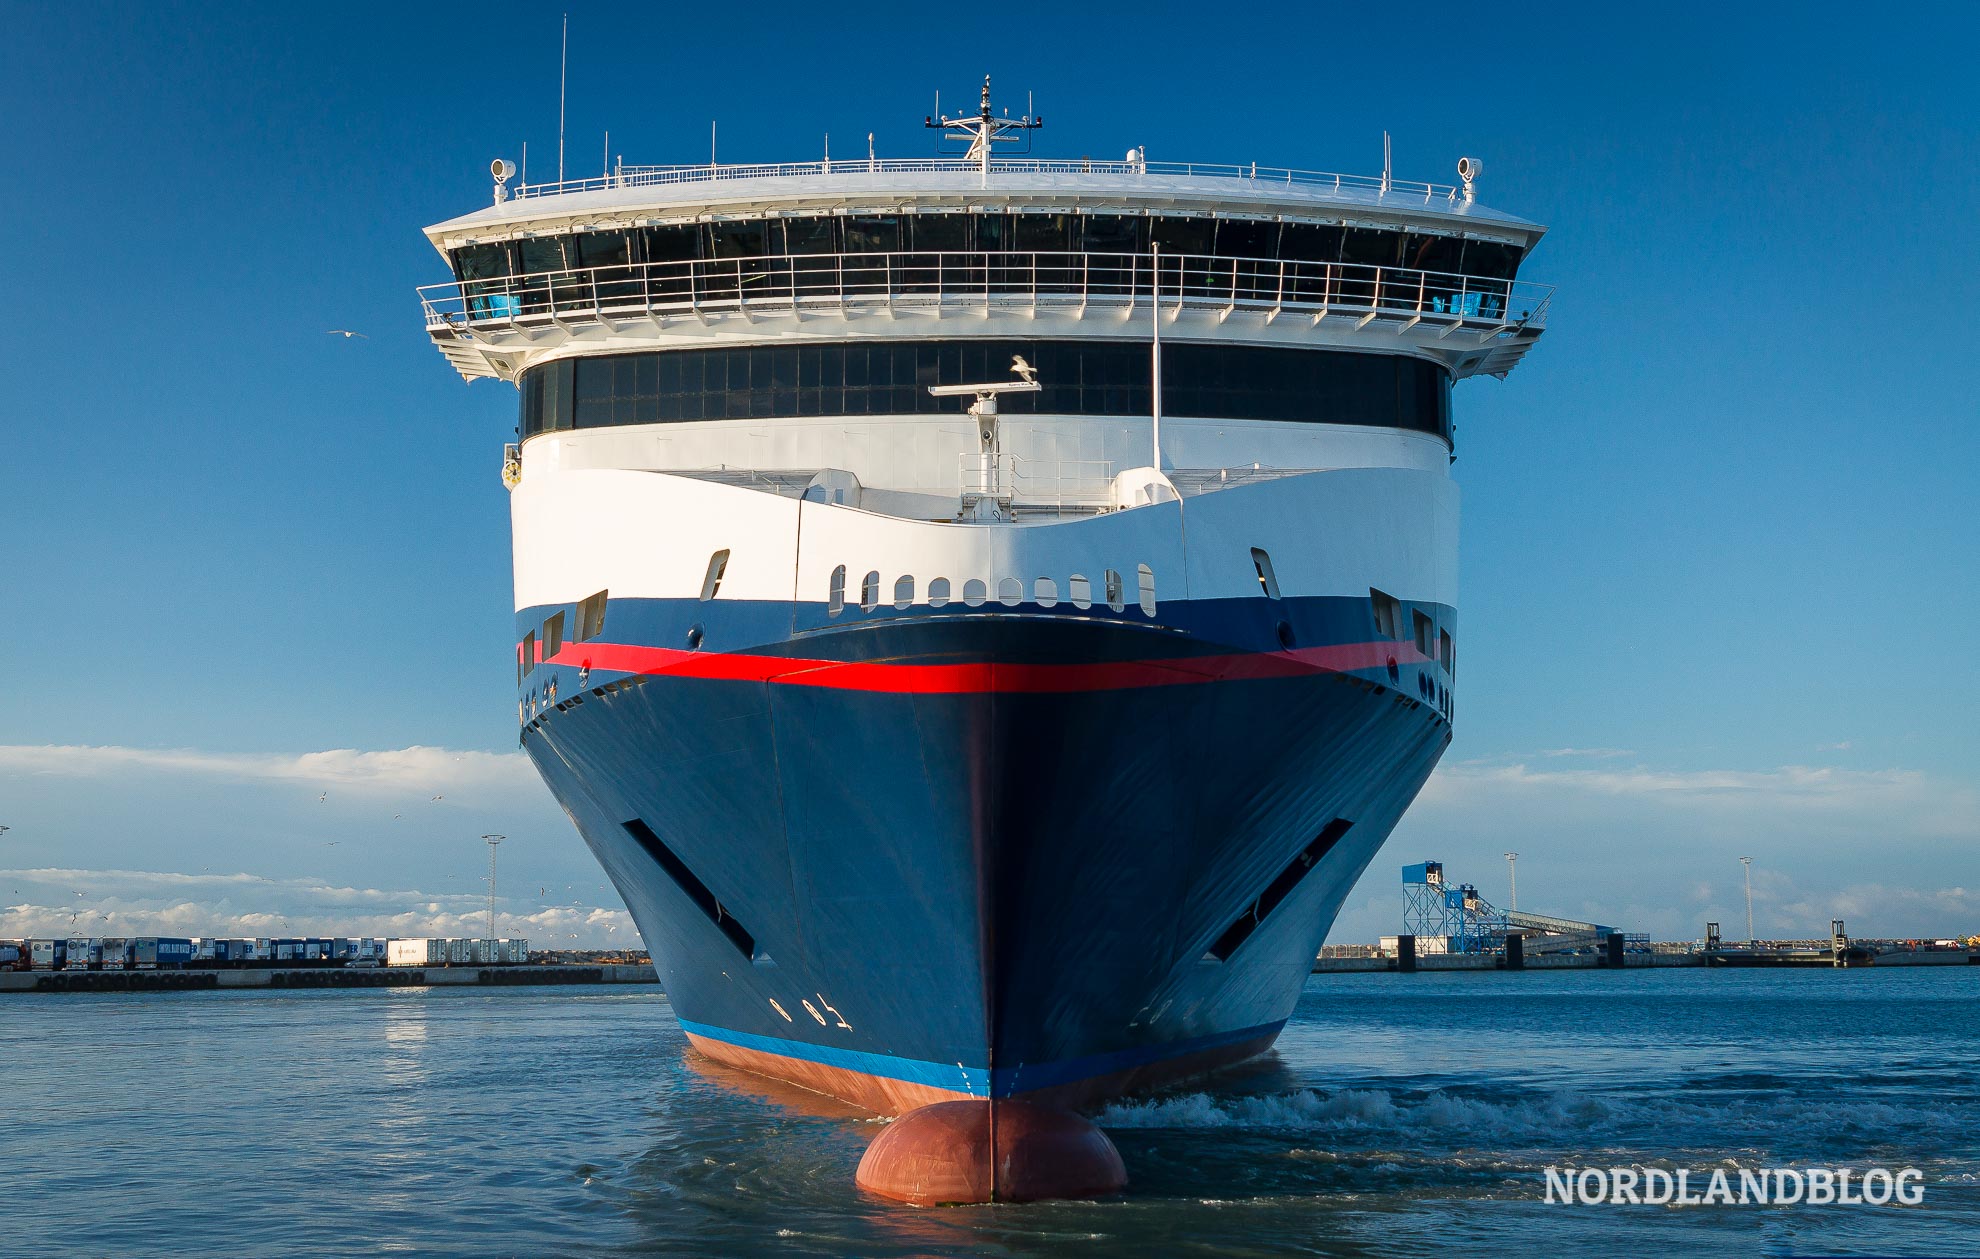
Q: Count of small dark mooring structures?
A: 3